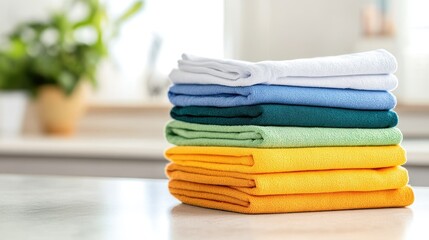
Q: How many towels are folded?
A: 7